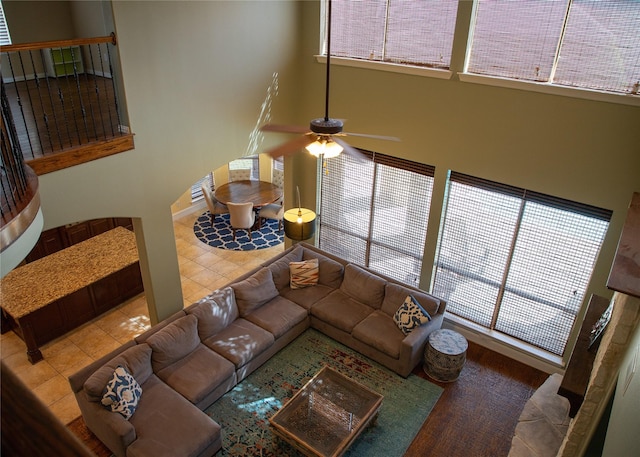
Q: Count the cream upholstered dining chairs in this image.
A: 5